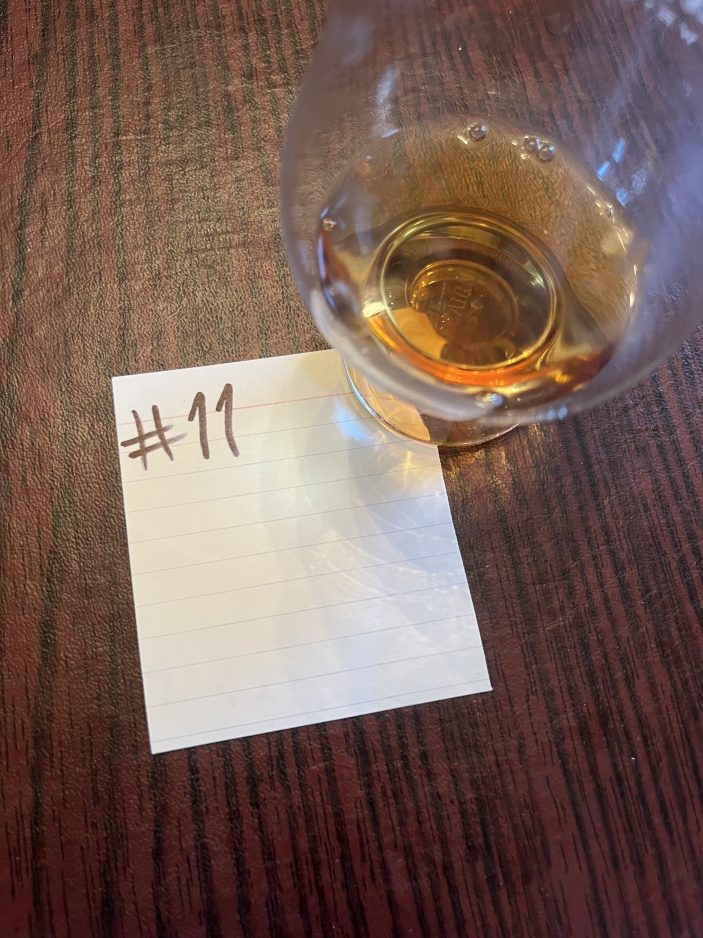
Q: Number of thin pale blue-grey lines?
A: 10